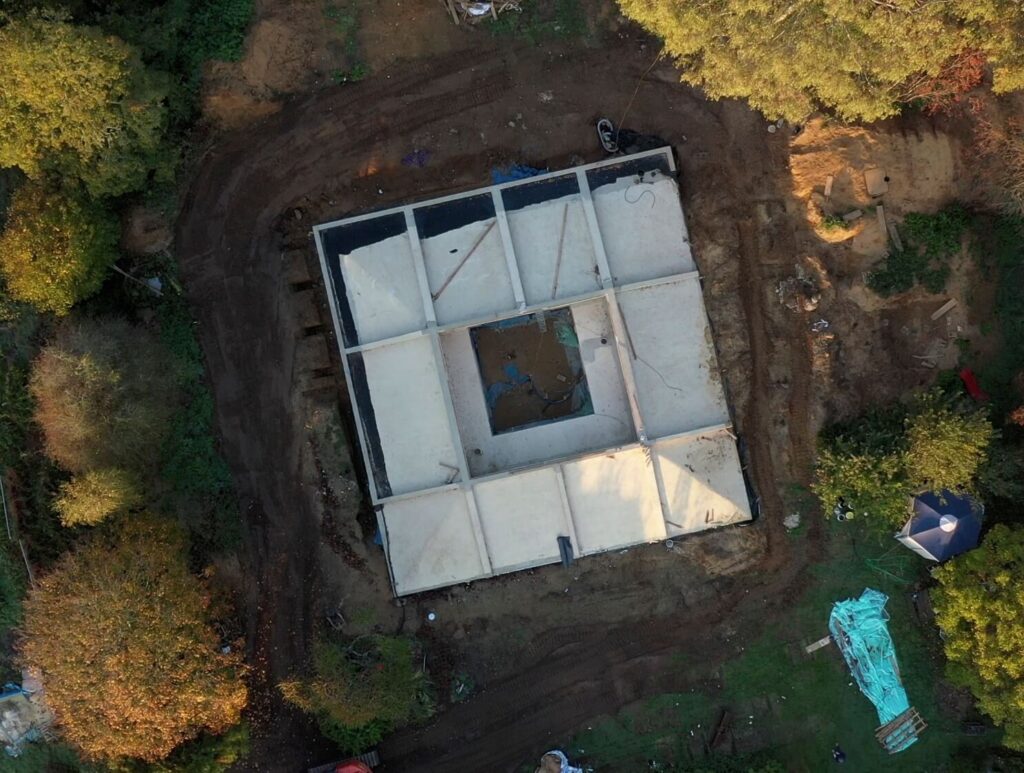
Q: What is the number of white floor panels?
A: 10